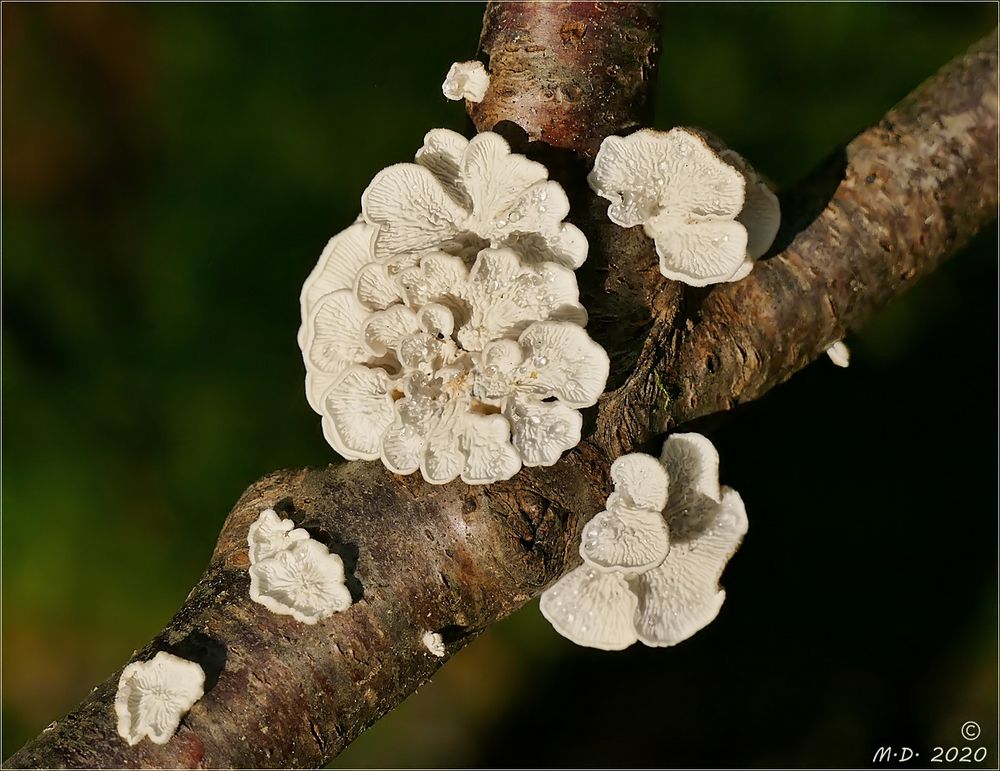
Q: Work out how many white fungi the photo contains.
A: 8